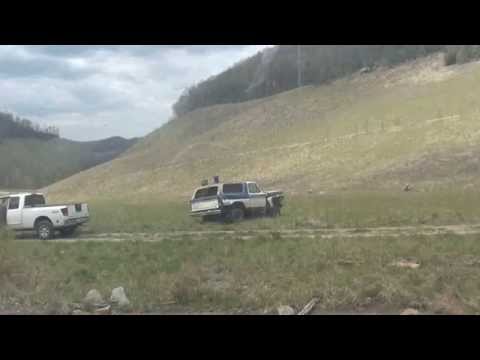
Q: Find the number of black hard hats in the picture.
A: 0